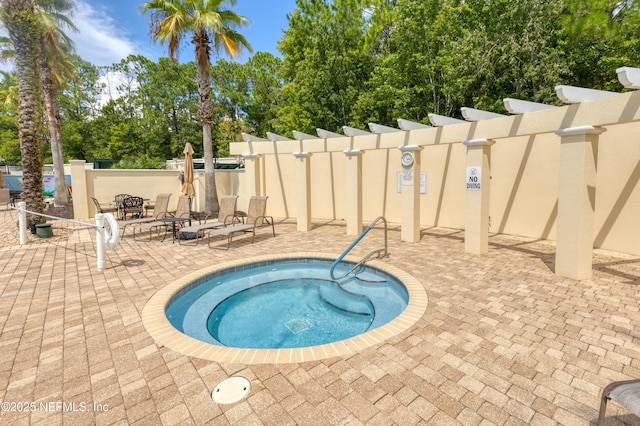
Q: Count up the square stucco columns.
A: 6